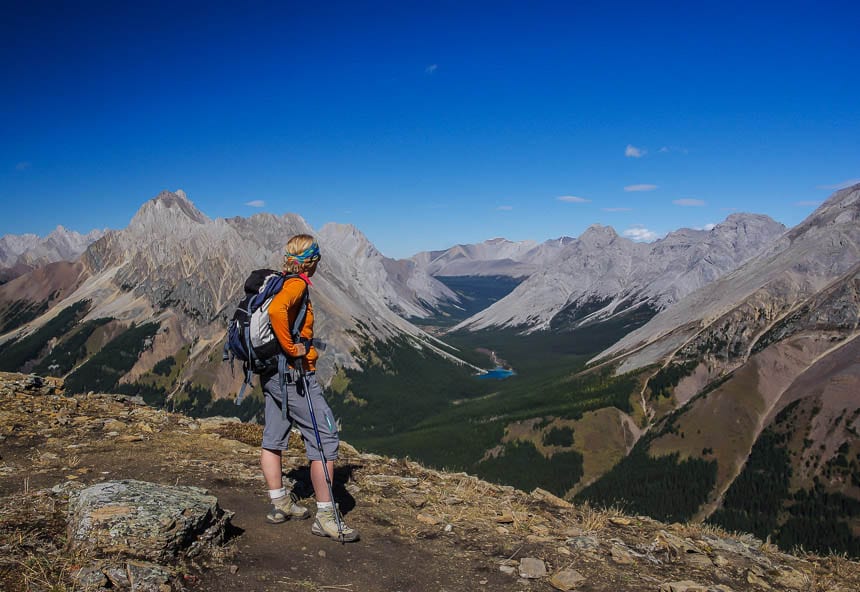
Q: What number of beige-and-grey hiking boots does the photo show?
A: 2